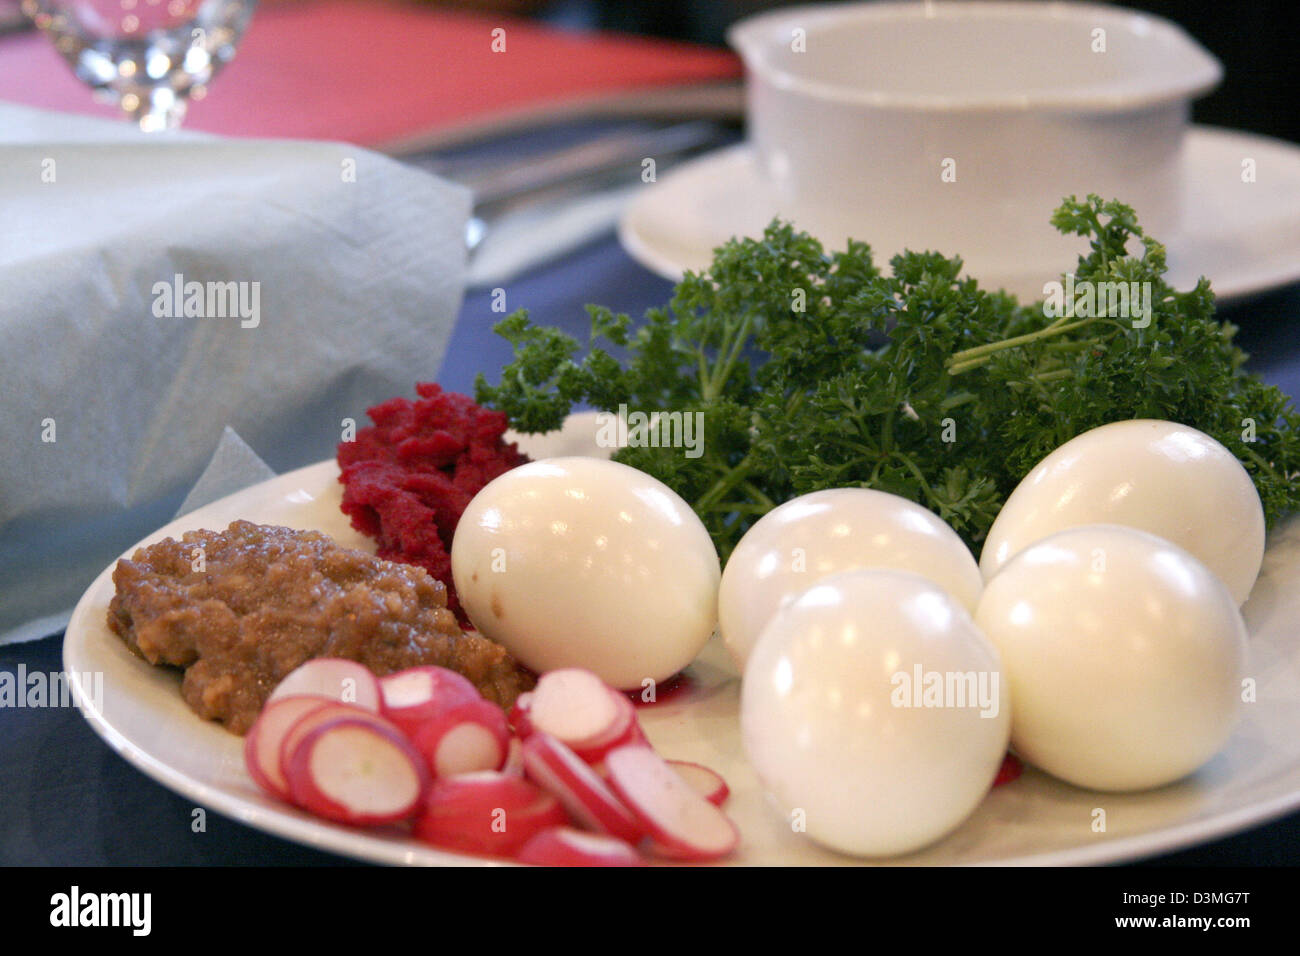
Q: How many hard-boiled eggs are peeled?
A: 5